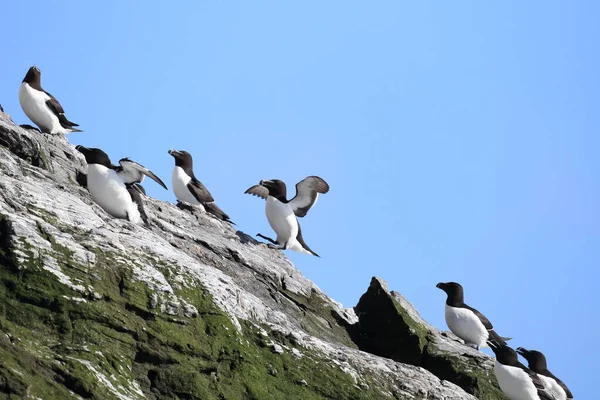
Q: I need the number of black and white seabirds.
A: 7